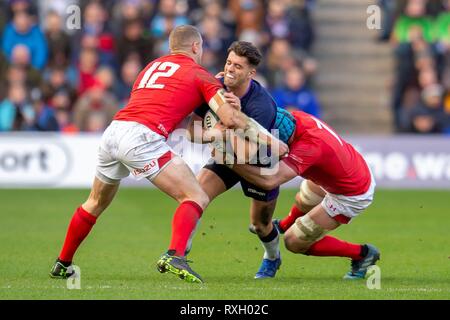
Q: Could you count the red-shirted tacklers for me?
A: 2